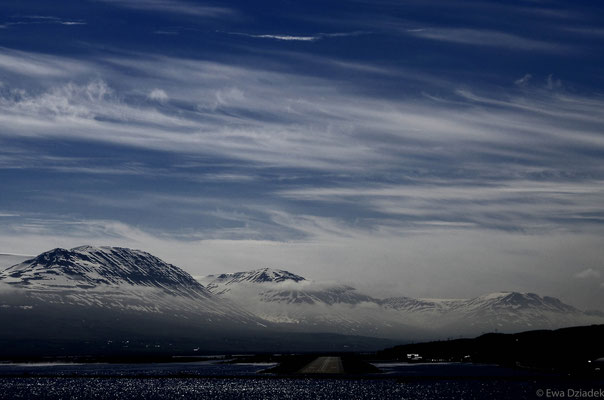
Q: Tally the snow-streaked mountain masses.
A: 3